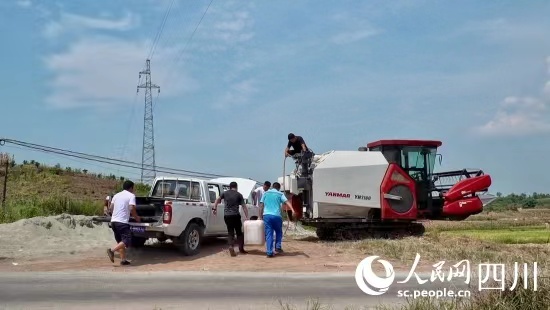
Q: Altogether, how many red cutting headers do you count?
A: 1